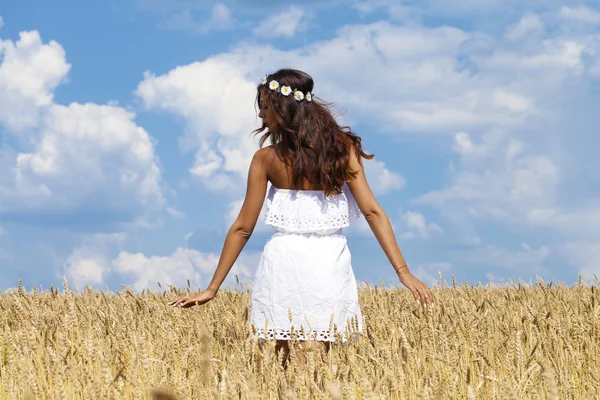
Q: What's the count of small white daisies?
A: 5